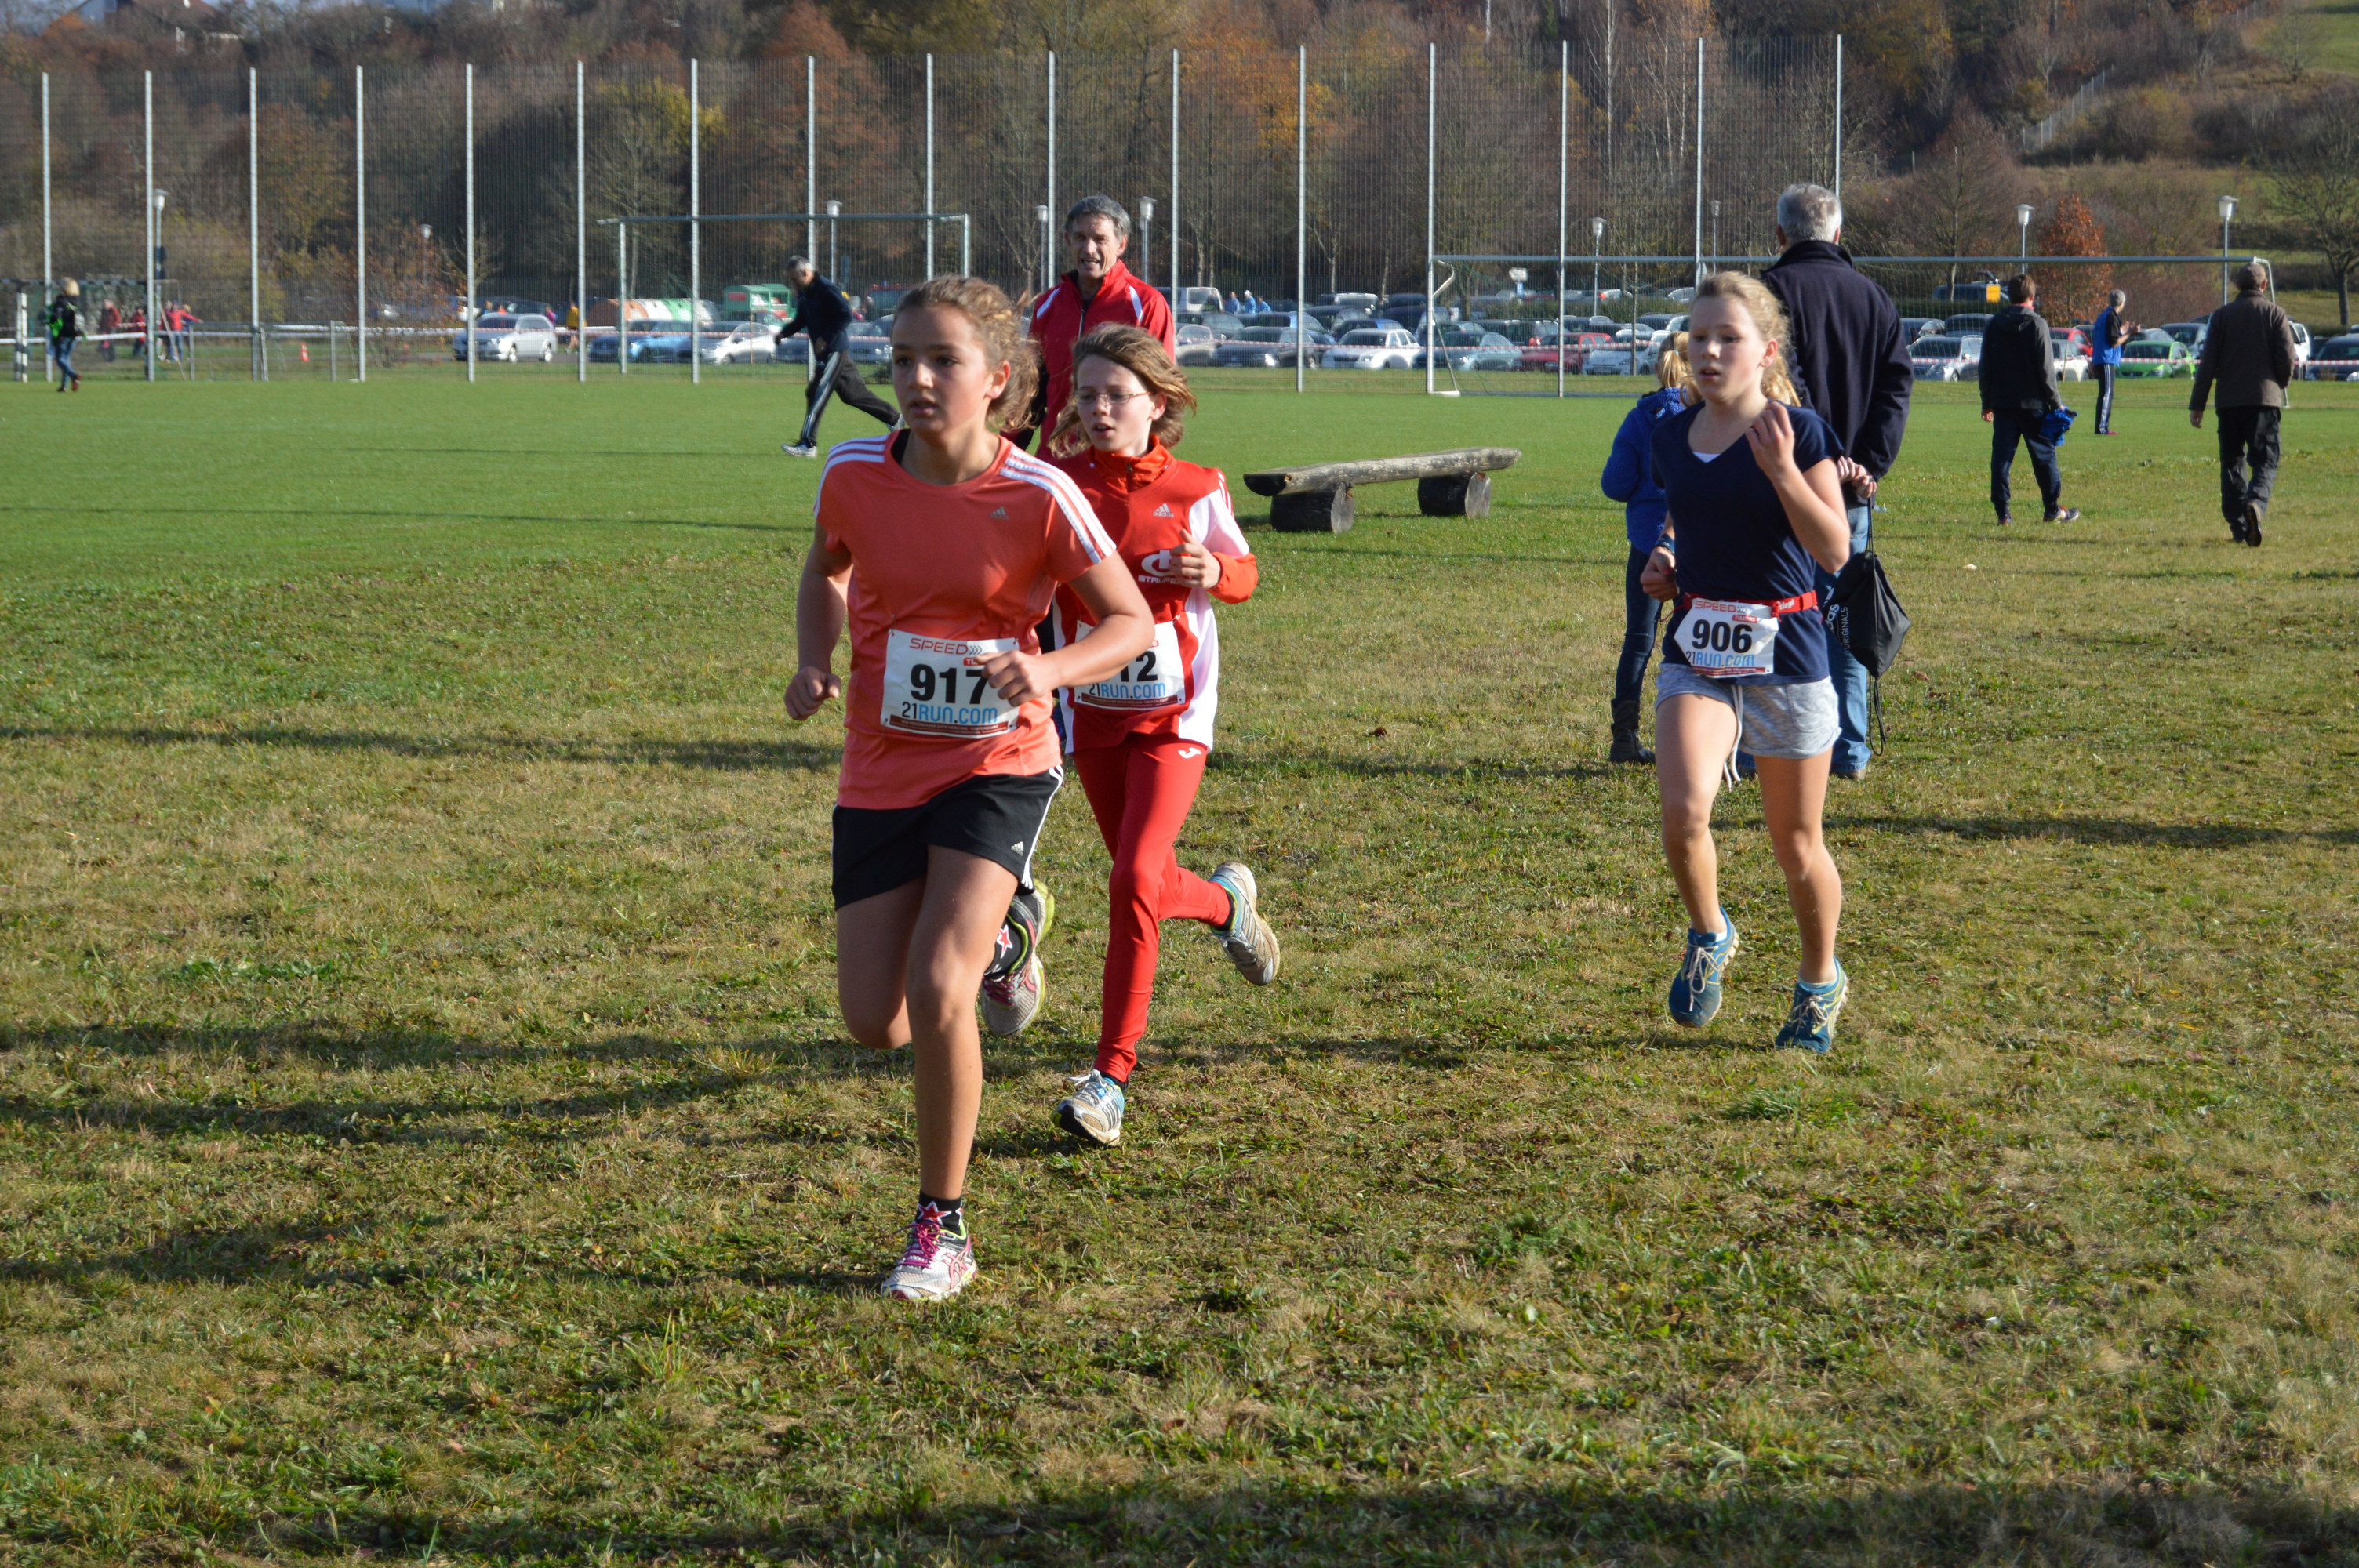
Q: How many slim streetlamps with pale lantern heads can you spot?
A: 9